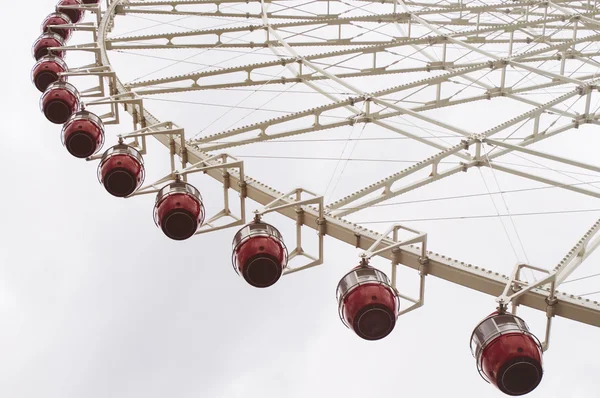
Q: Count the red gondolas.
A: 12